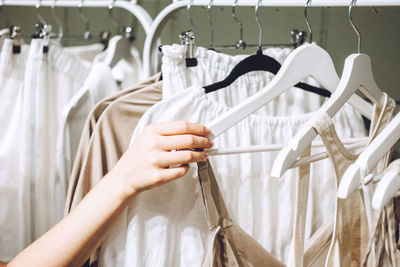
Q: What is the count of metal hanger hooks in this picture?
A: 11